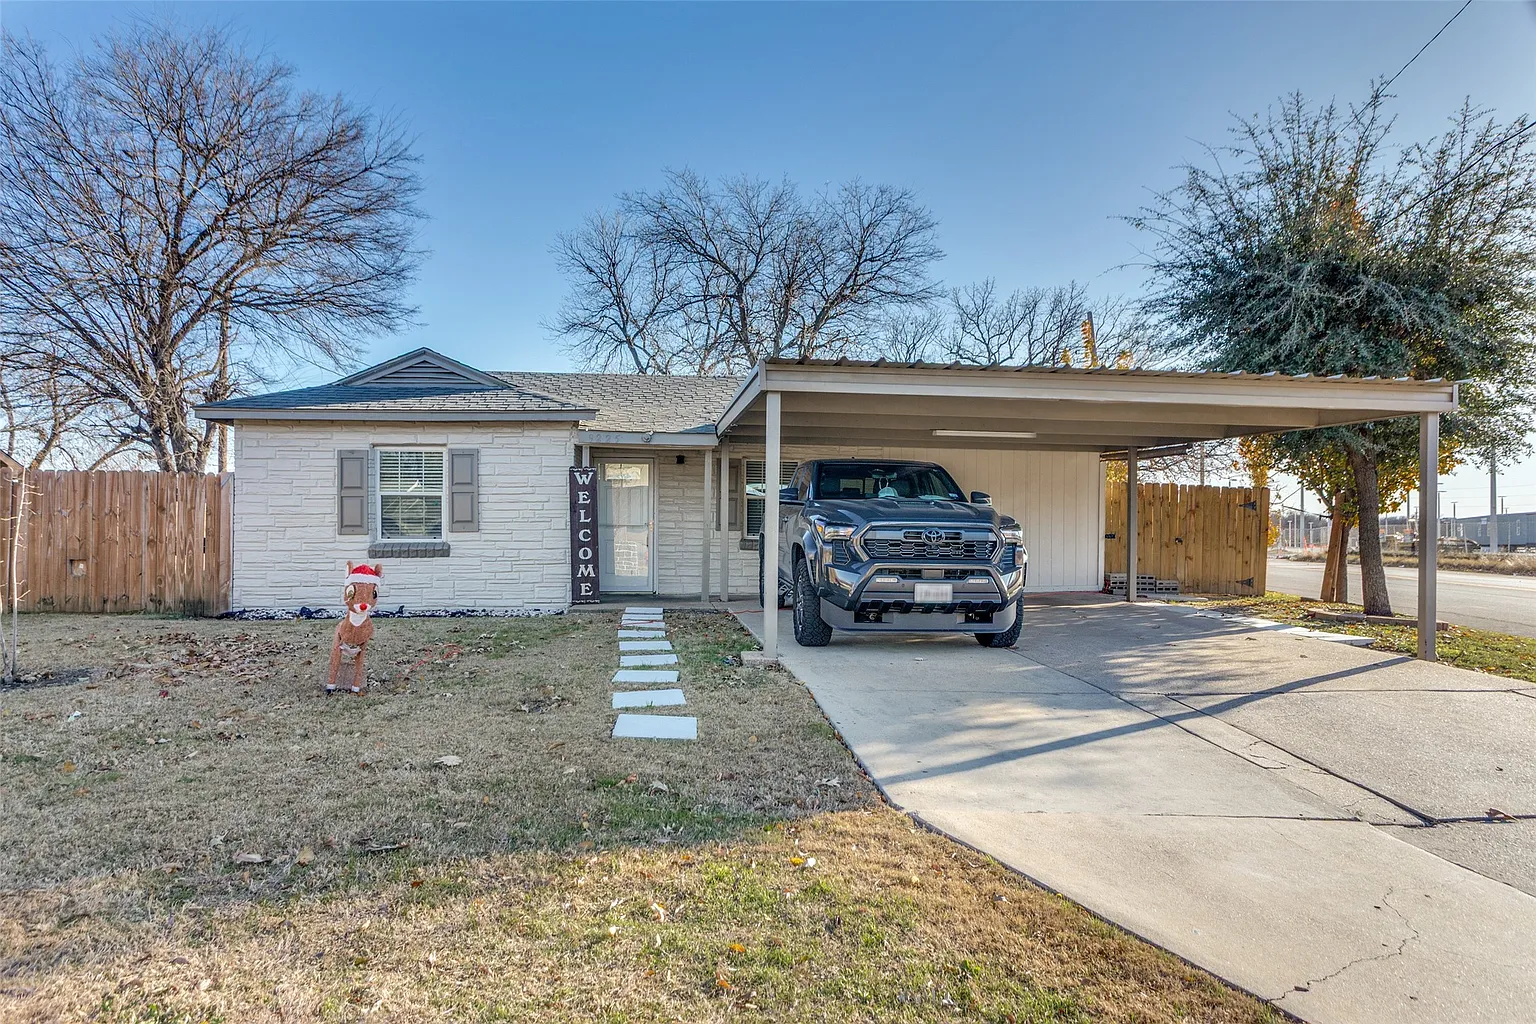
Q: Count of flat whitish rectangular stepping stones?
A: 9